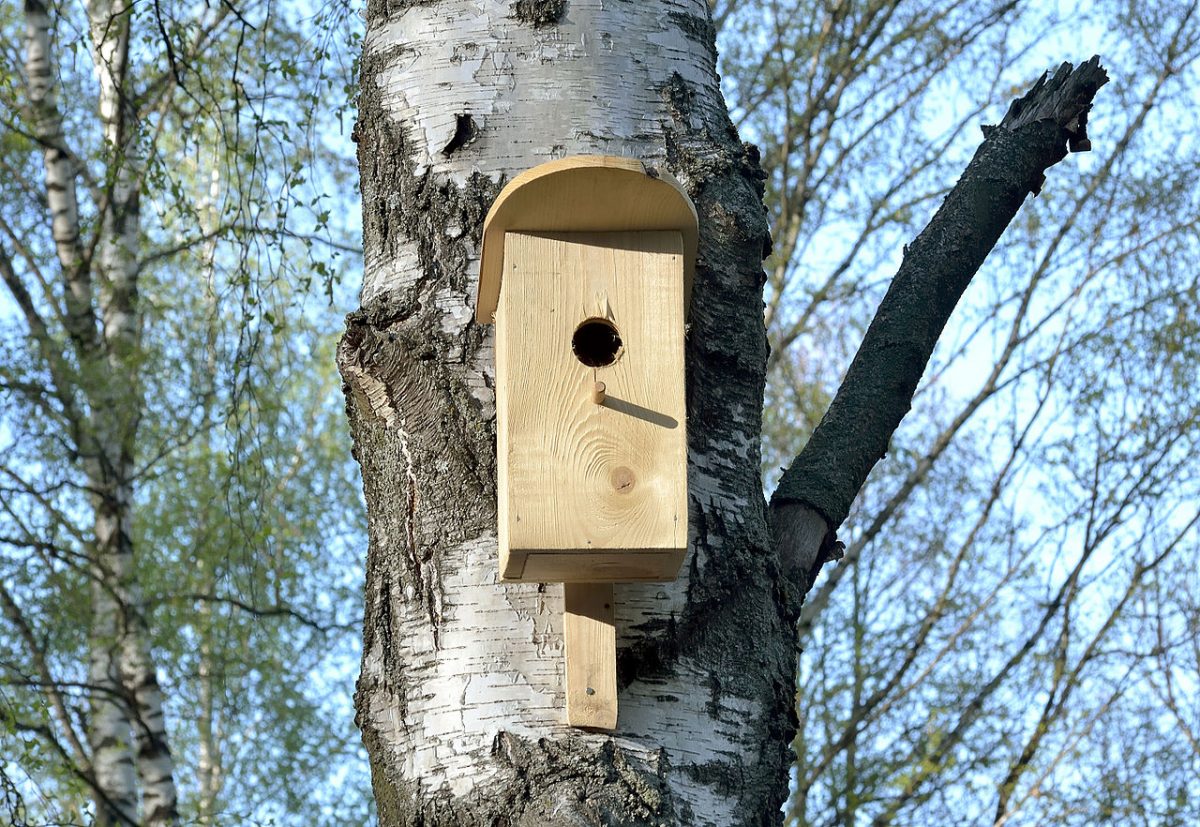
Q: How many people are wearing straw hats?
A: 0